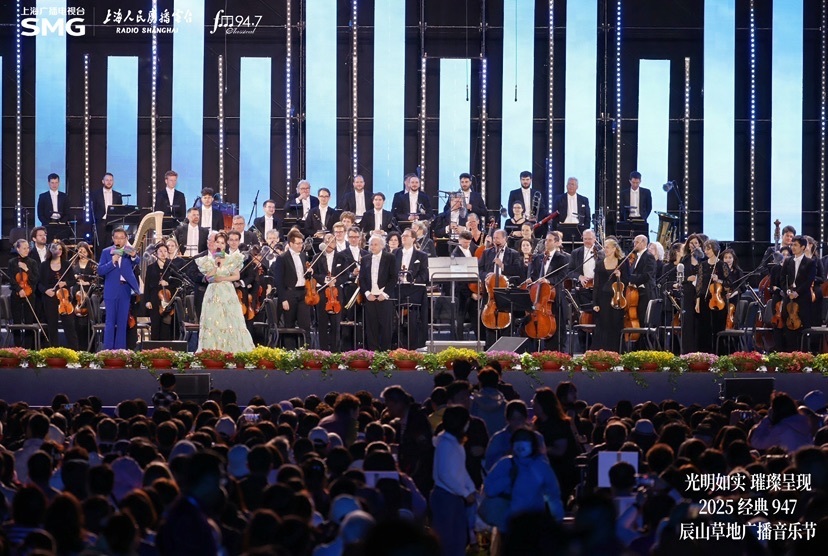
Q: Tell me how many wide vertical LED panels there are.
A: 12